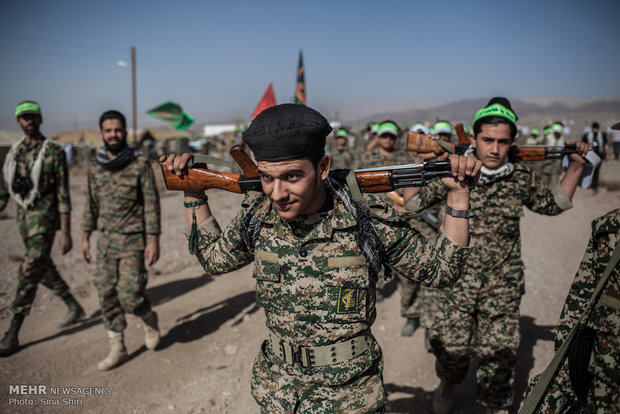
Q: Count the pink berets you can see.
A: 0